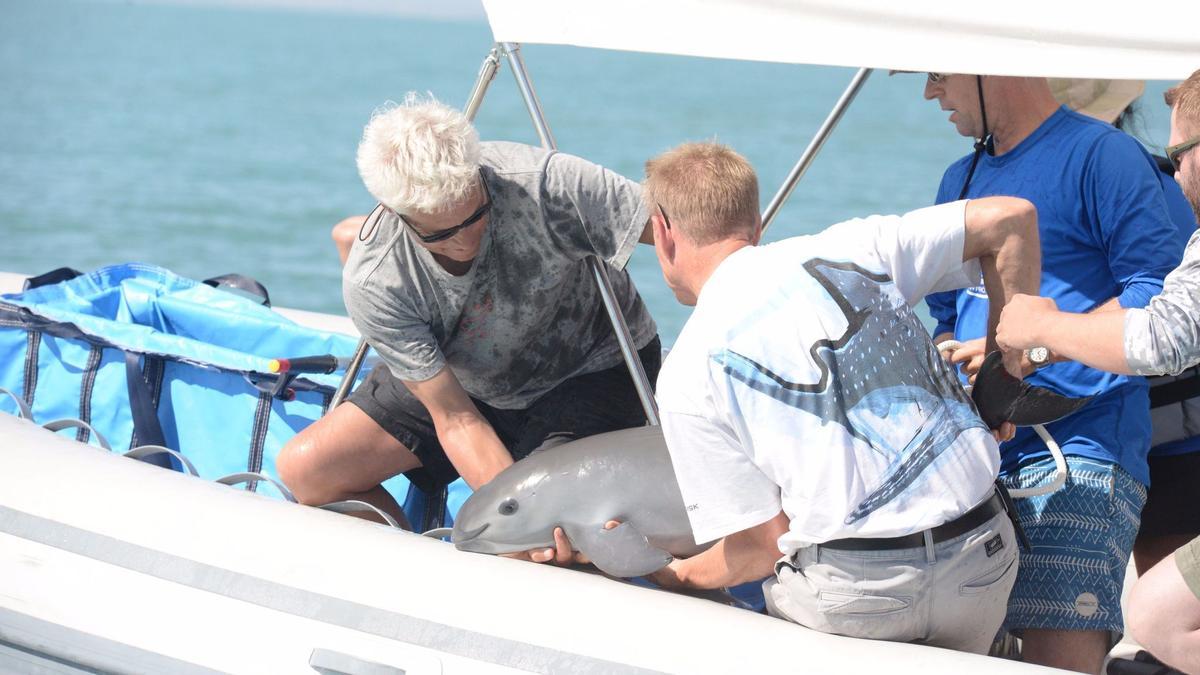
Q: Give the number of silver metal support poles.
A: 3